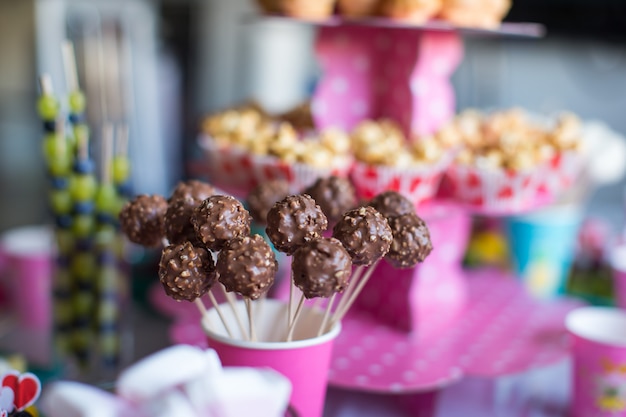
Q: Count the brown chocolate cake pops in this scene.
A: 13